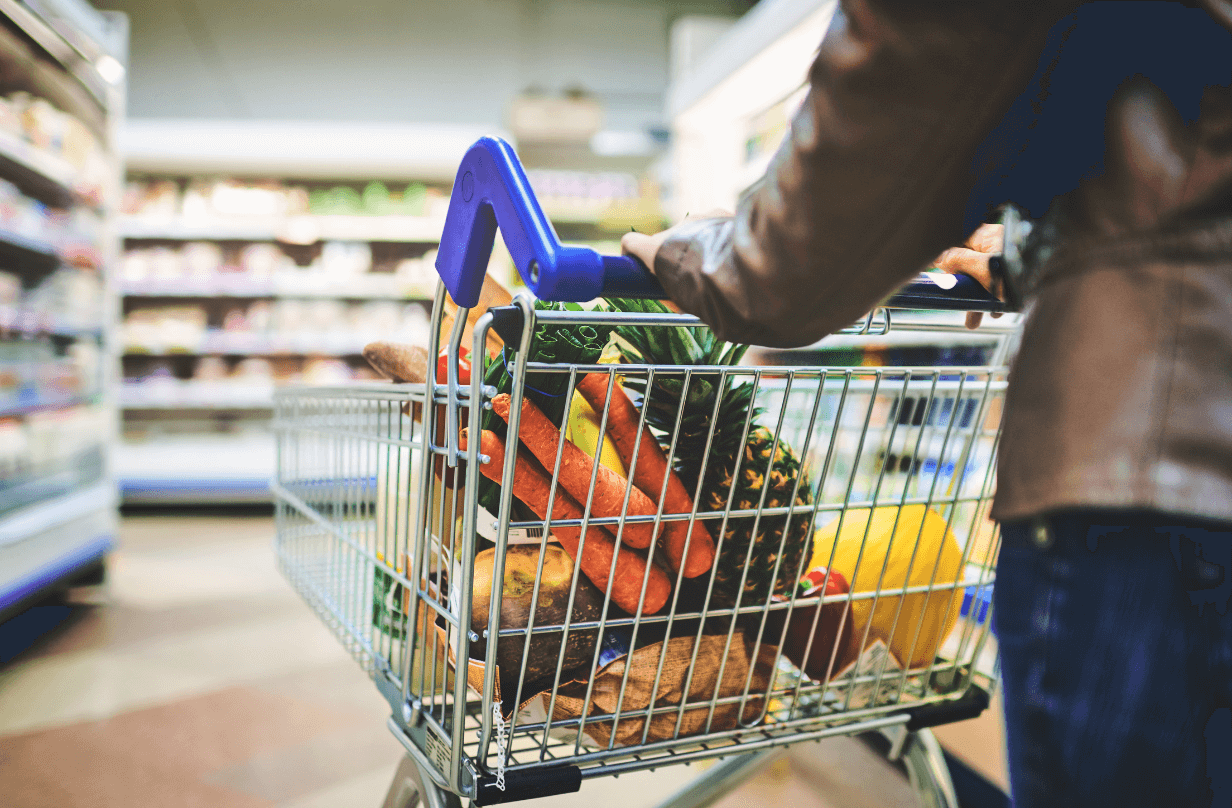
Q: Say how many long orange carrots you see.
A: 3